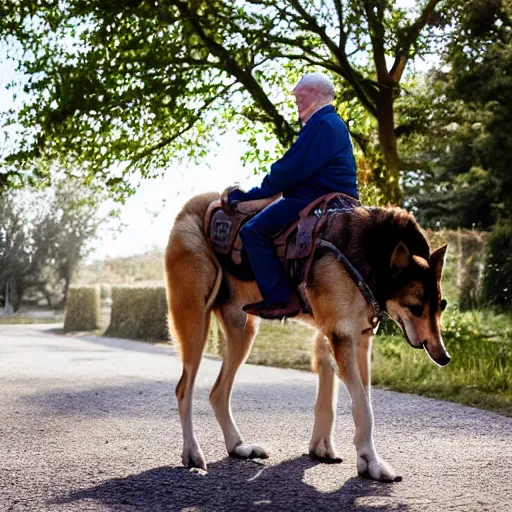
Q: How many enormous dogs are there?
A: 1